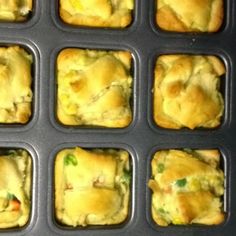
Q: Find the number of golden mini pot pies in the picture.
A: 9